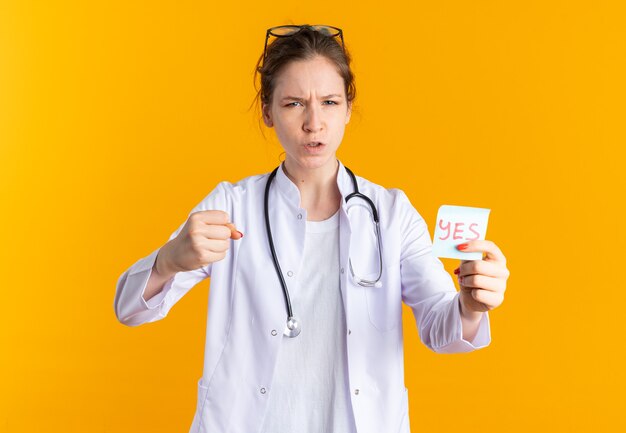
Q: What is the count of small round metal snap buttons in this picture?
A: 7